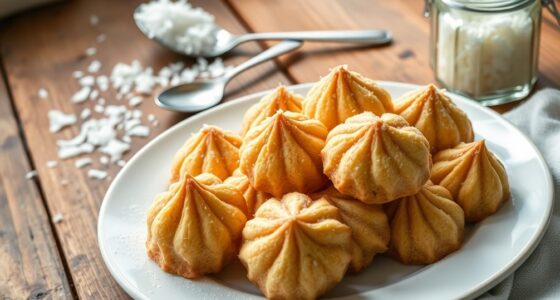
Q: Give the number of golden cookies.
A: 12